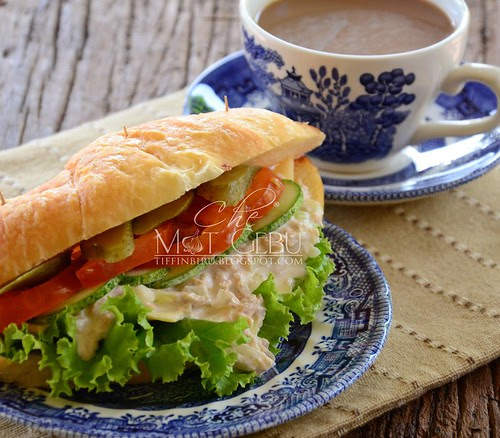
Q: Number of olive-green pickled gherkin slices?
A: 4